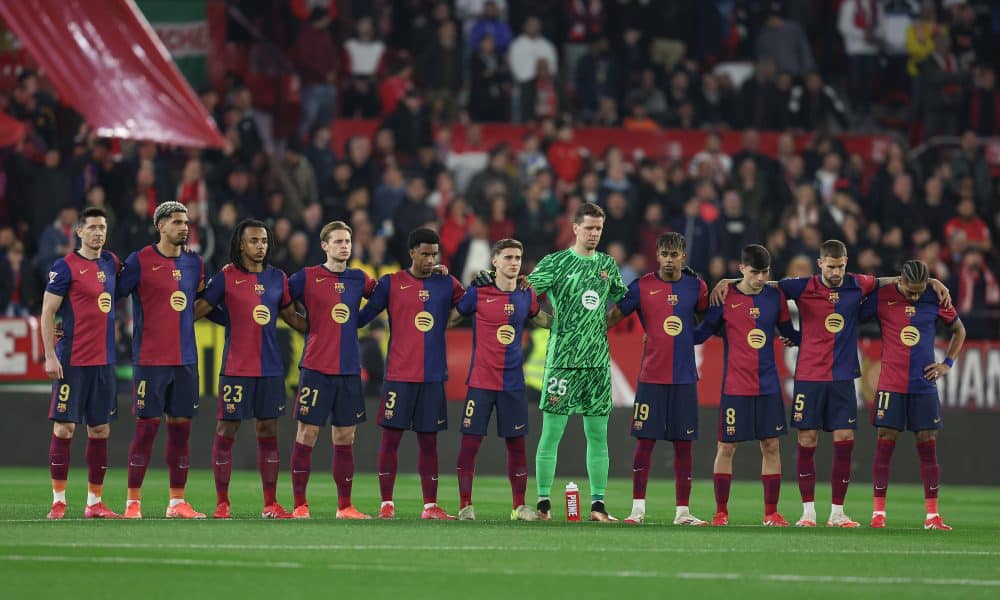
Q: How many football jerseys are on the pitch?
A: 11